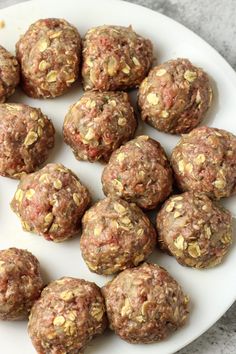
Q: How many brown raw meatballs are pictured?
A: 14